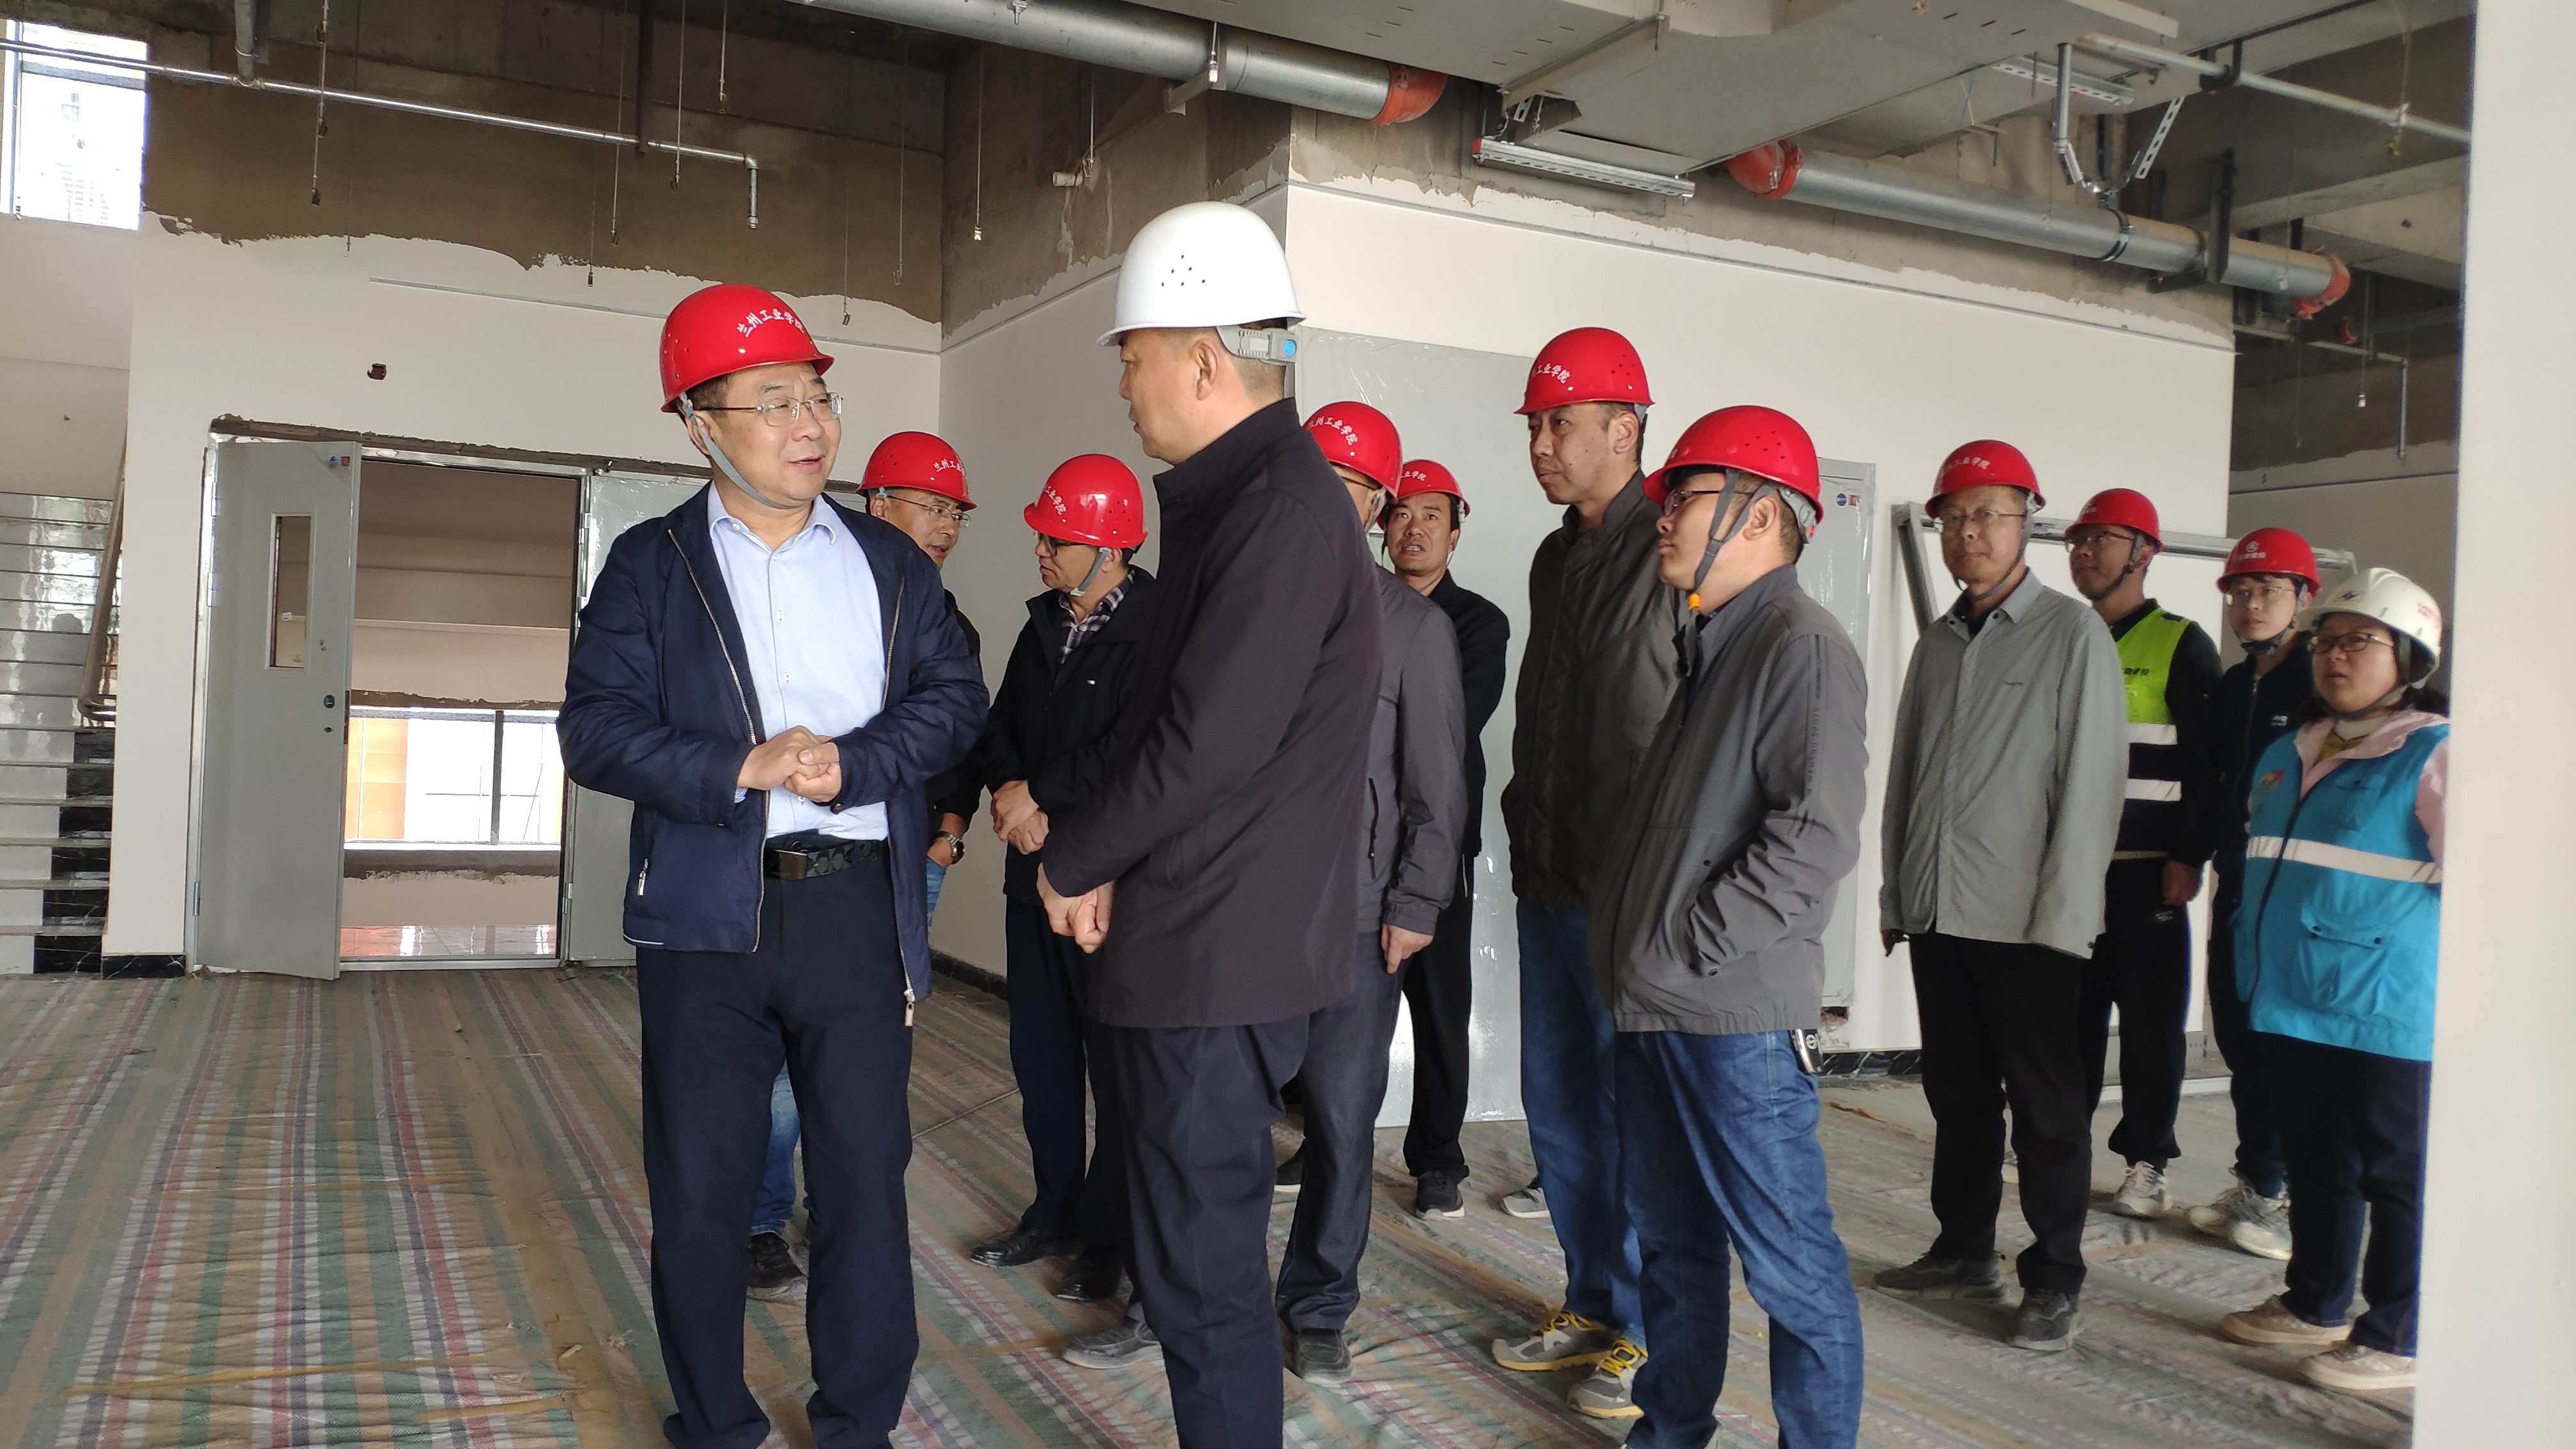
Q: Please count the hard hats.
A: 12